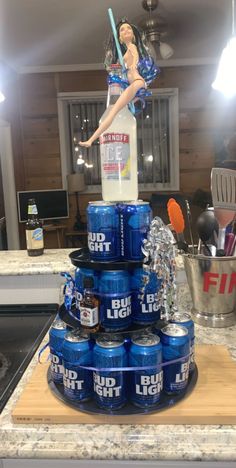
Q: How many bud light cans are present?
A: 11